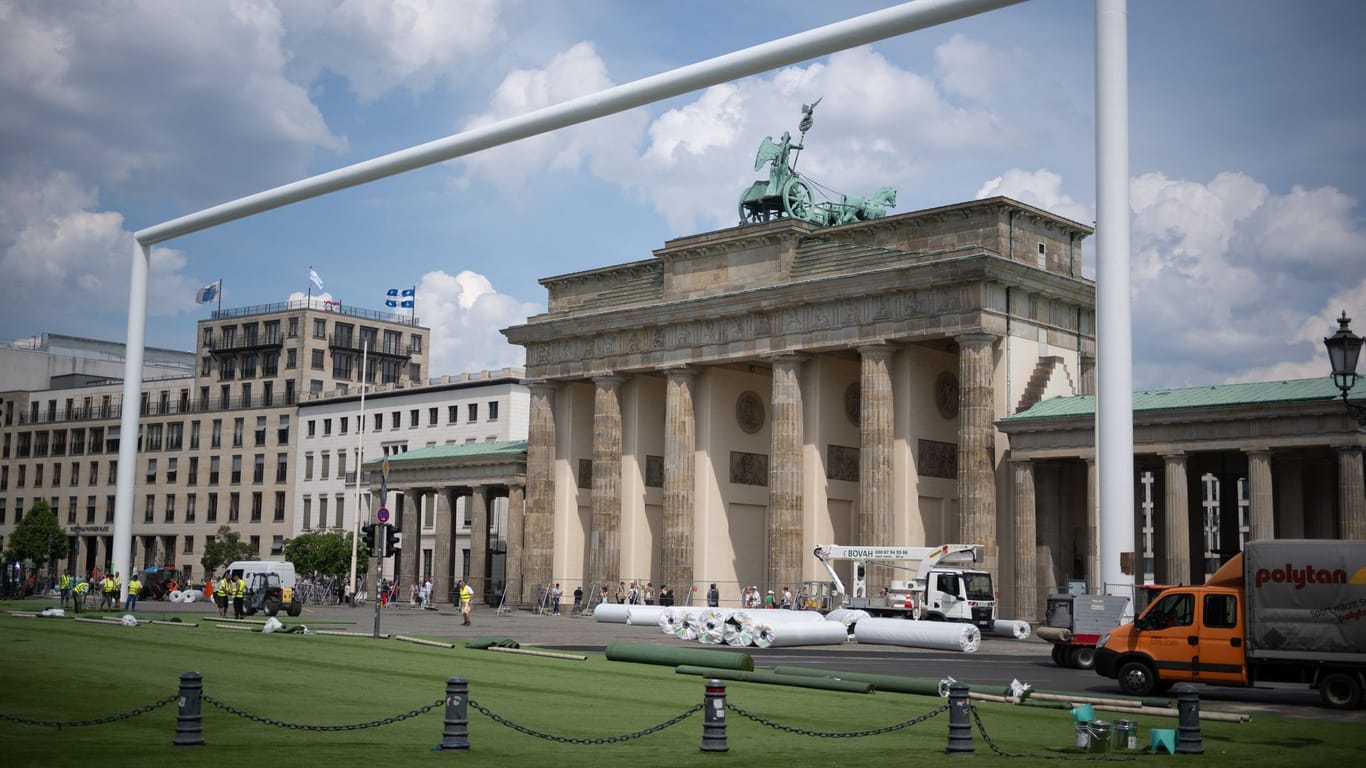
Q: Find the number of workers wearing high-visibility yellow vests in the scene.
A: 8